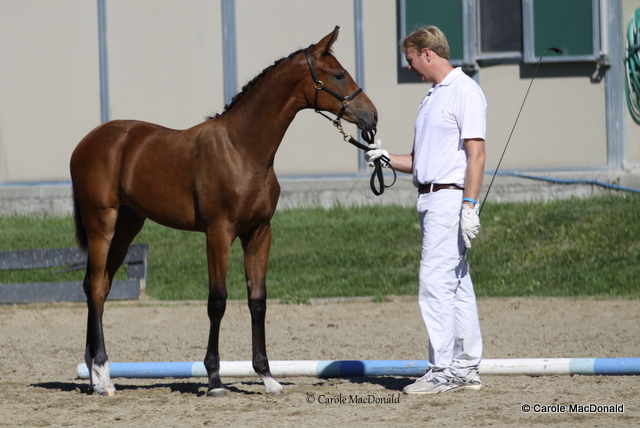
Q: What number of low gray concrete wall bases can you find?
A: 1